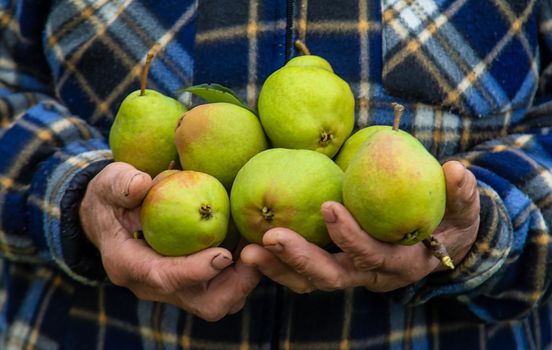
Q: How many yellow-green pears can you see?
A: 7